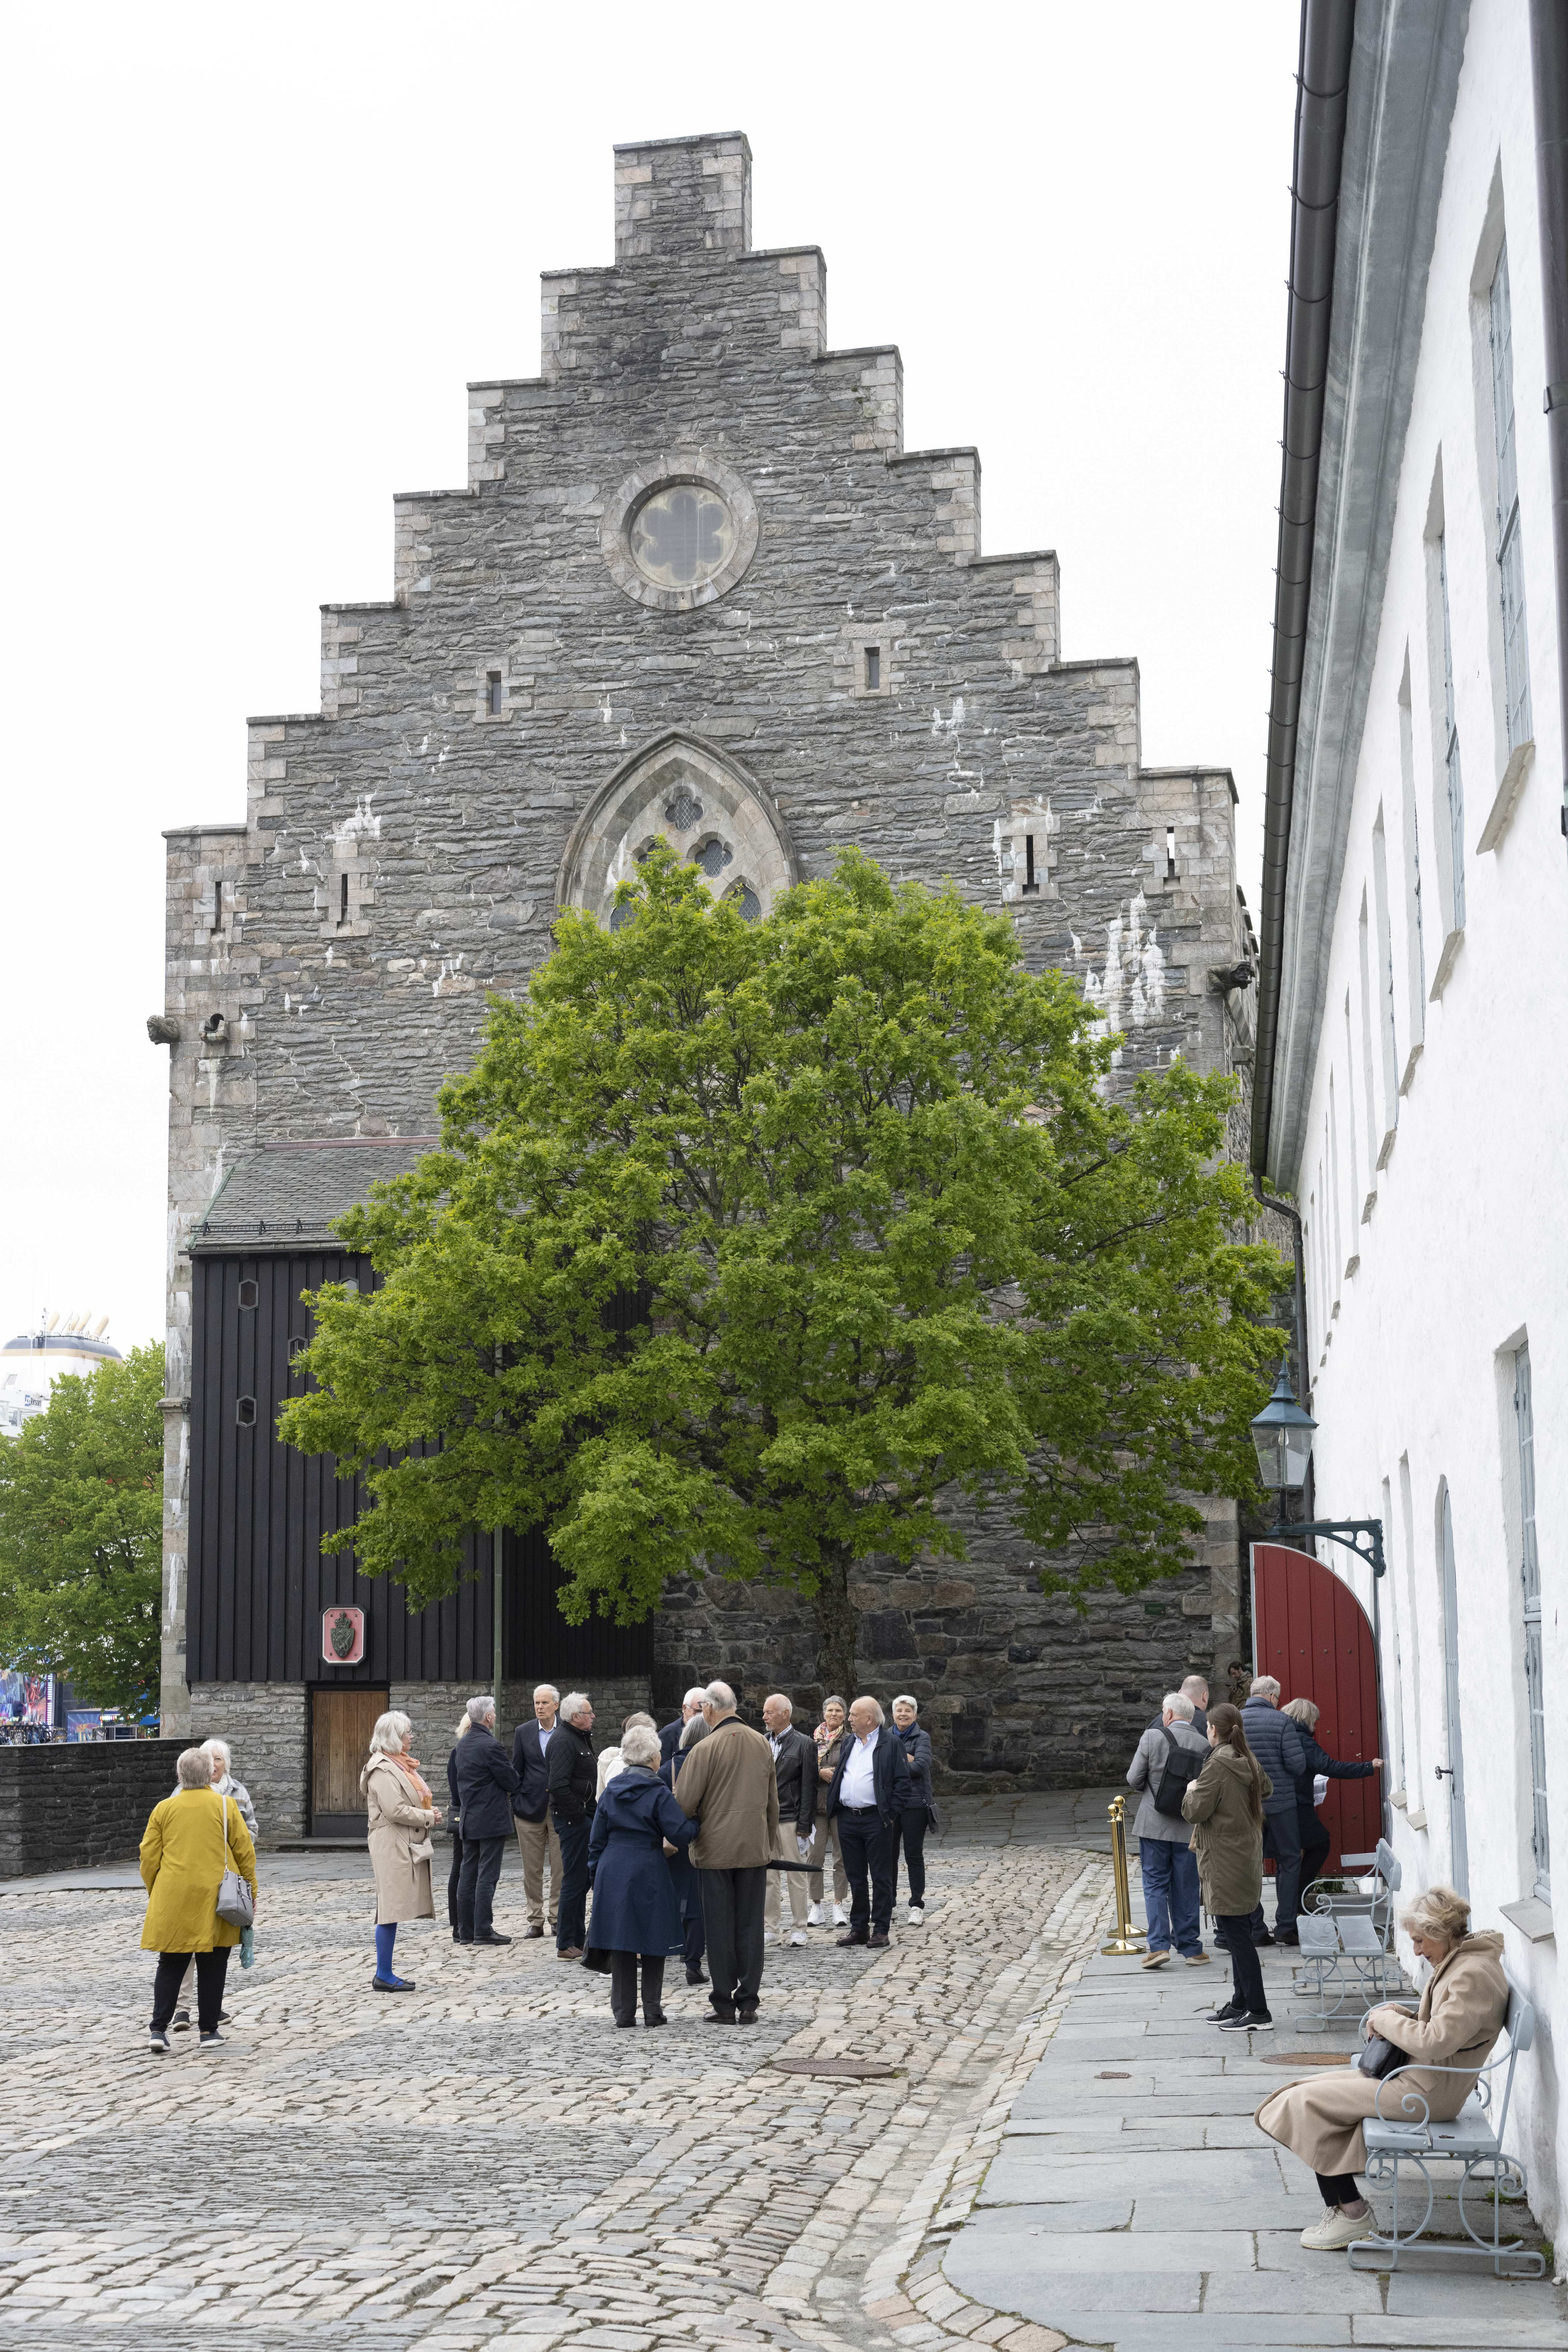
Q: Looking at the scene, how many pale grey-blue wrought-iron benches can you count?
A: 2